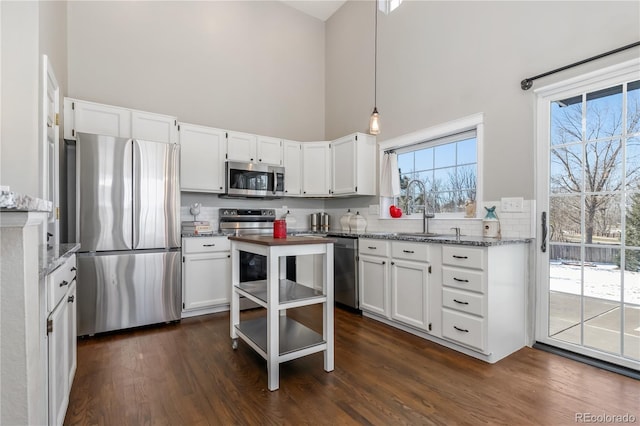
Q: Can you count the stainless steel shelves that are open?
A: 2